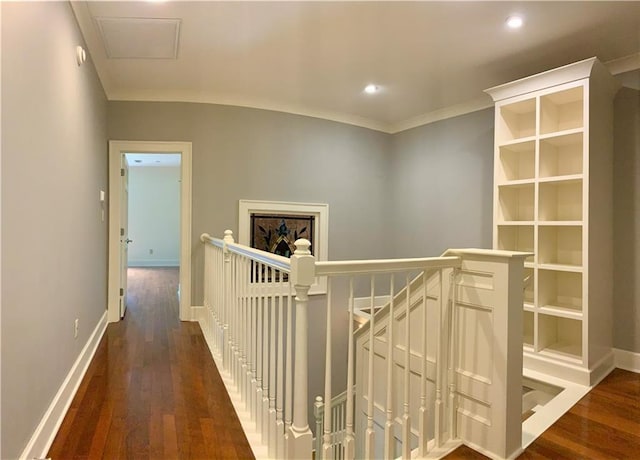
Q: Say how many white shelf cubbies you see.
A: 12